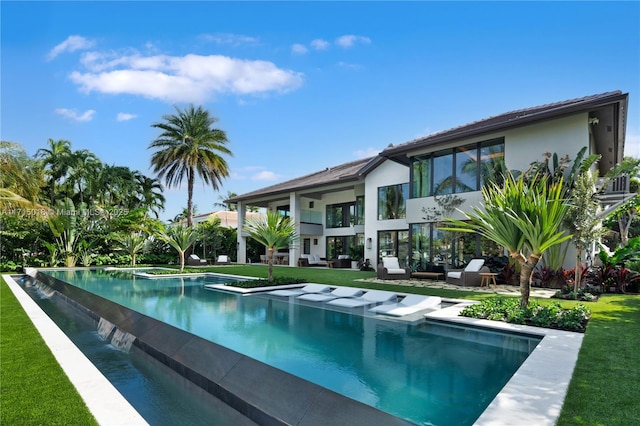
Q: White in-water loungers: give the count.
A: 4